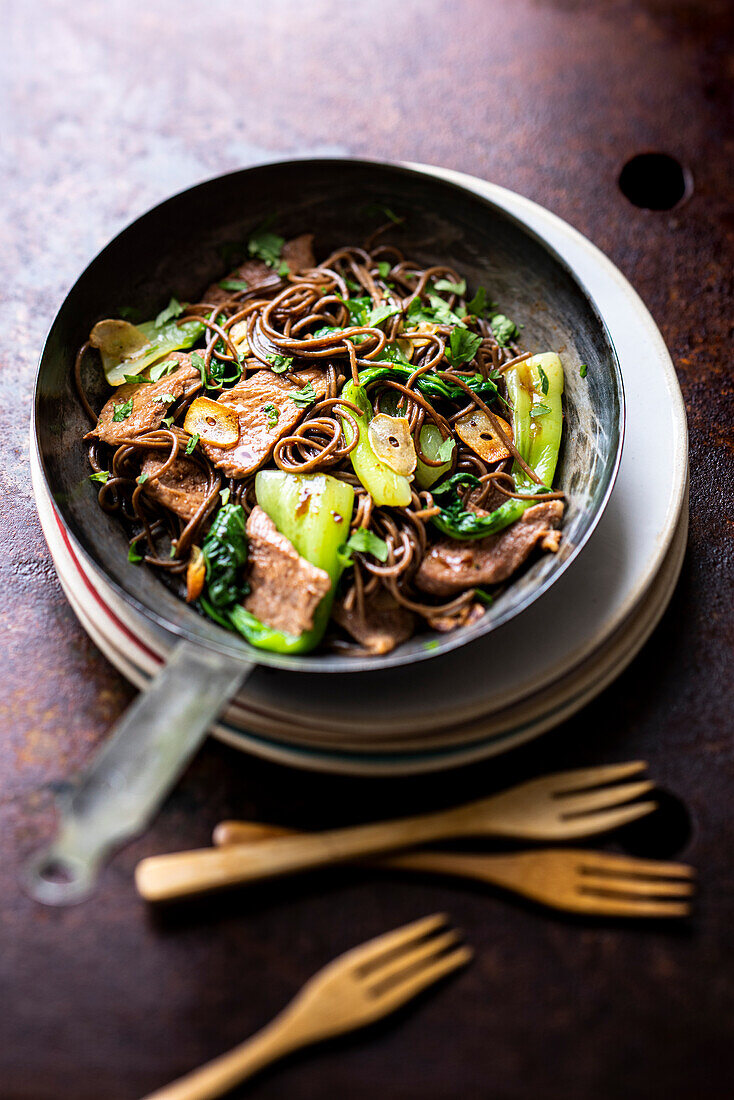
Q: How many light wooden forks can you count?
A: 3